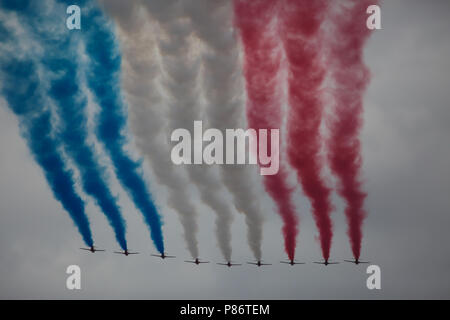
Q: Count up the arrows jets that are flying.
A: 9